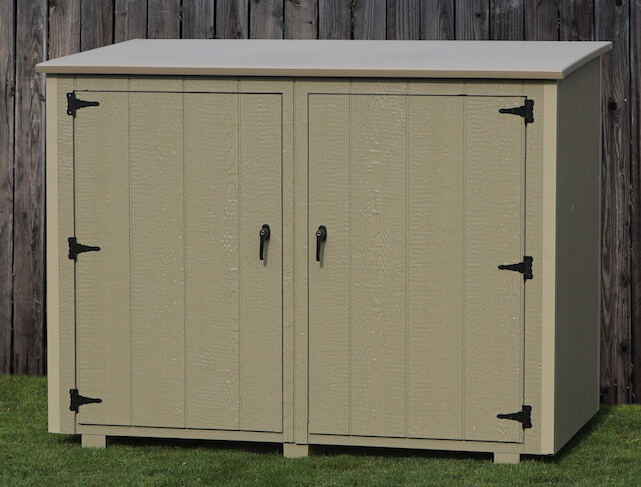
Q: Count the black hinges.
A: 6